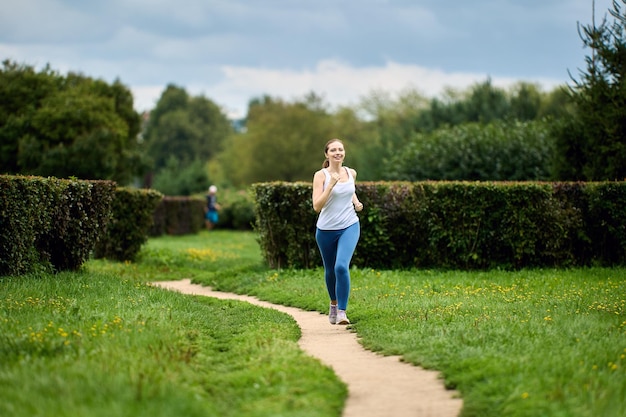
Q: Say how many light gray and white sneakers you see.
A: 2